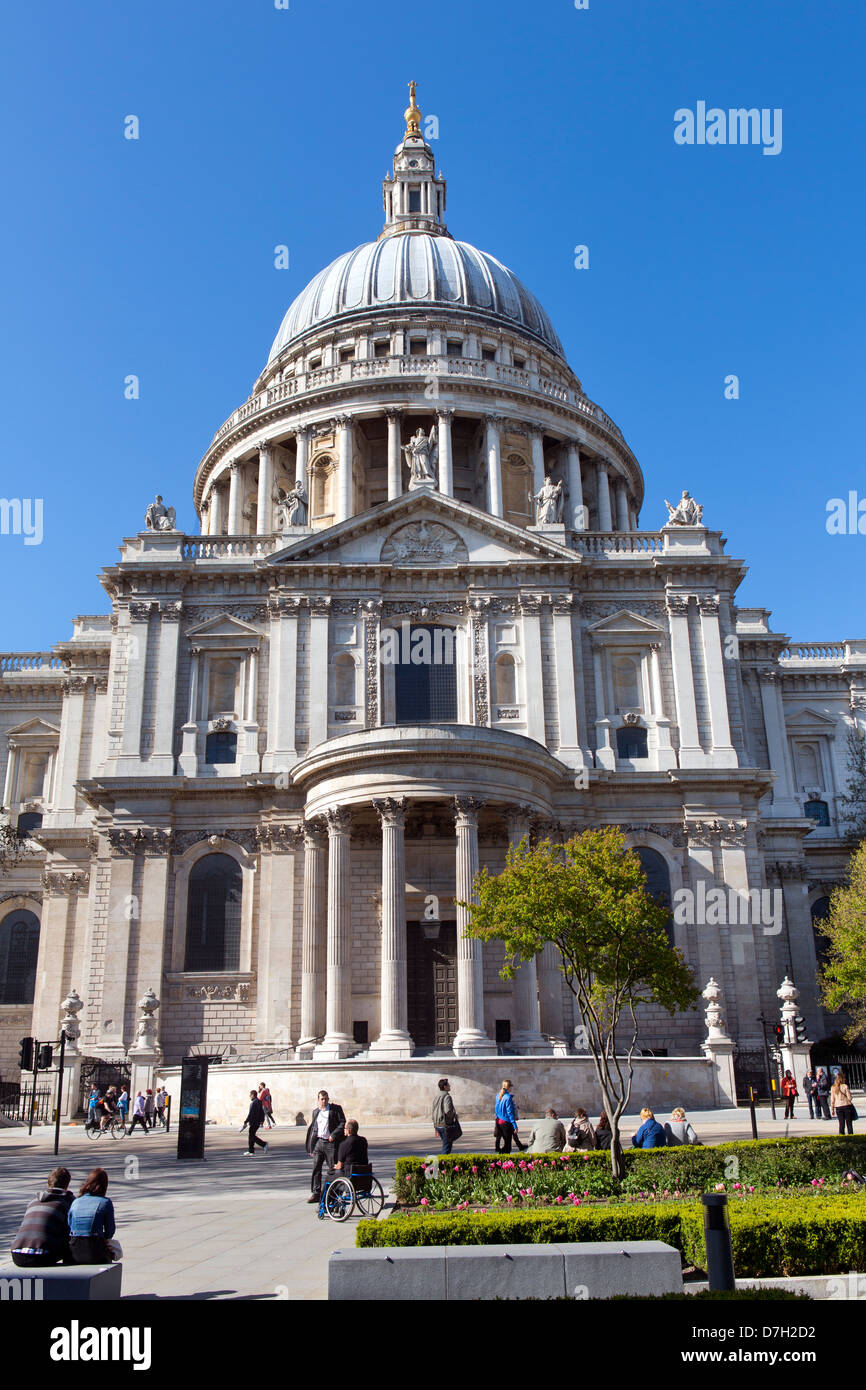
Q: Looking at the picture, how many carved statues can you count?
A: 5